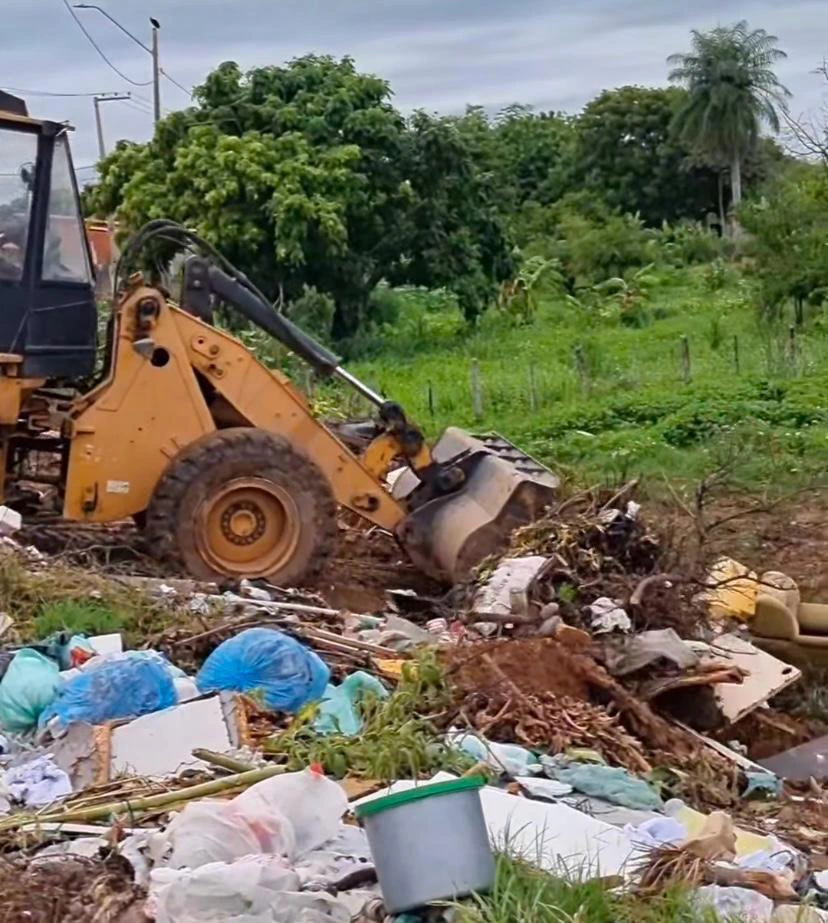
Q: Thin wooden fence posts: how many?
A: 7